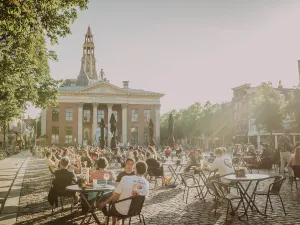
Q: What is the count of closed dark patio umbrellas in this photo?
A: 4